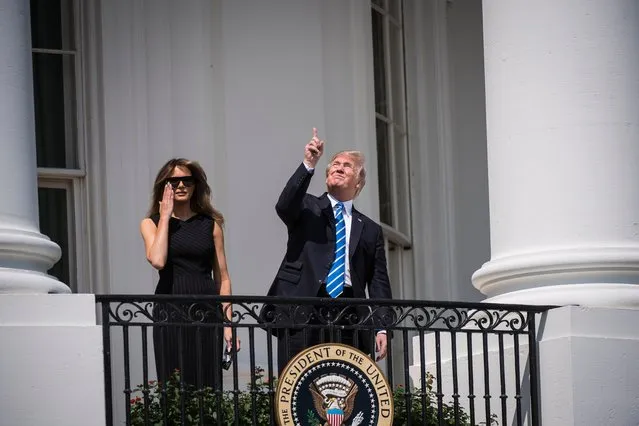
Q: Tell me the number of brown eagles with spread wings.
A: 1